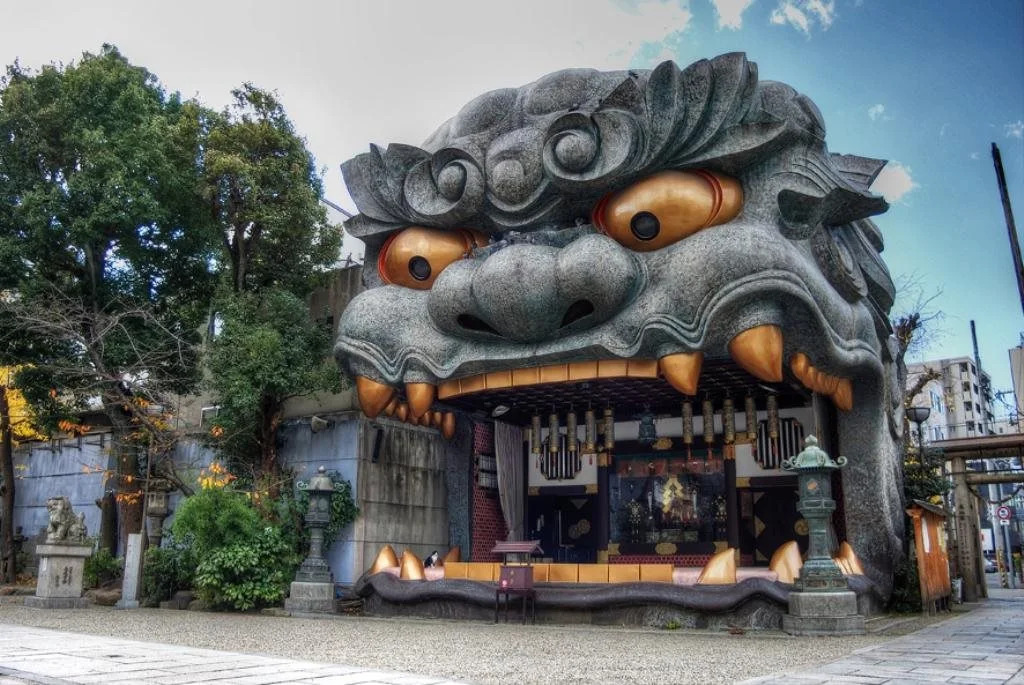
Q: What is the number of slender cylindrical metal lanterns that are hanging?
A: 10